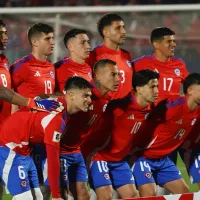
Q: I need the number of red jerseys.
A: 9